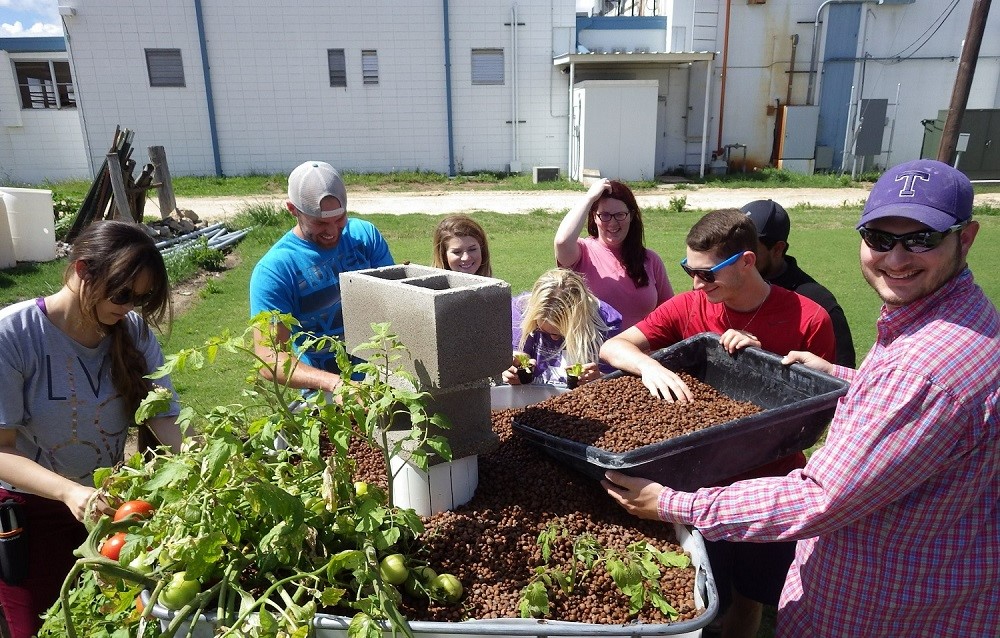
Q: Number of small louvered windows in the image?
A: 4